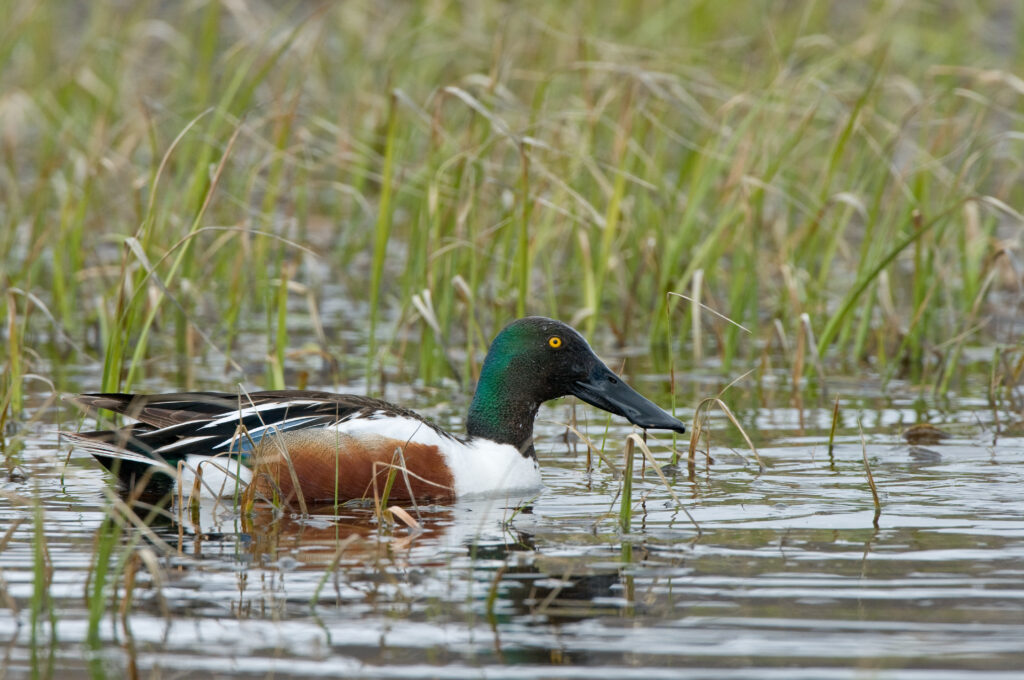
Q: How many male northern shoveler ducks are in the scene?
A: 1